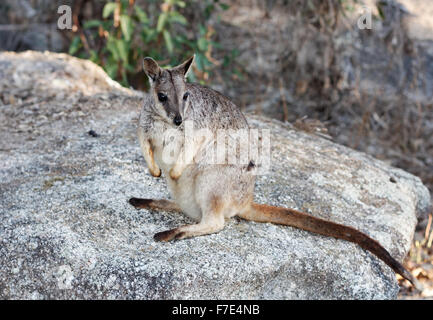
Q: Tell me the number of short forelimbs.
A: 2